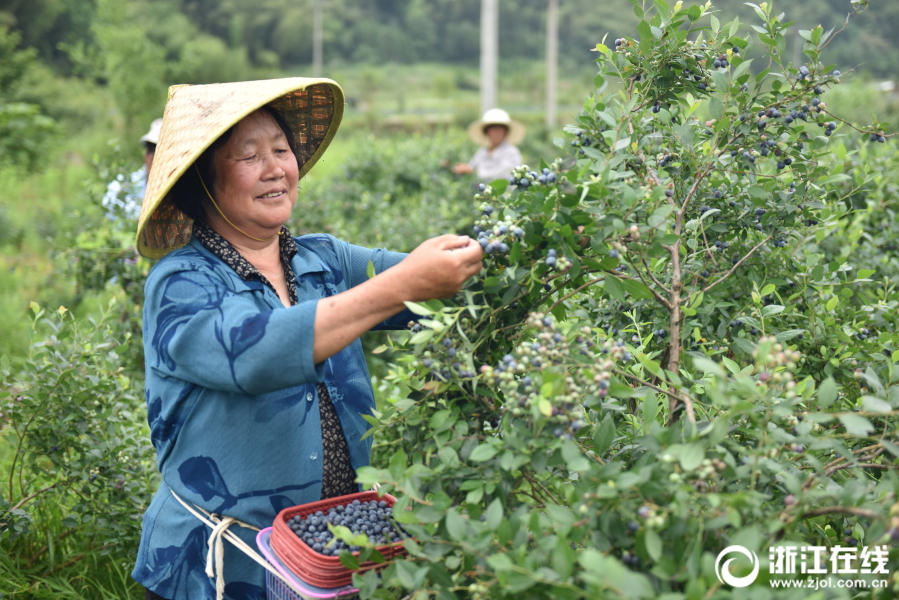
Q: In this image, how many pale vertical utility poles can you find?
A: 3